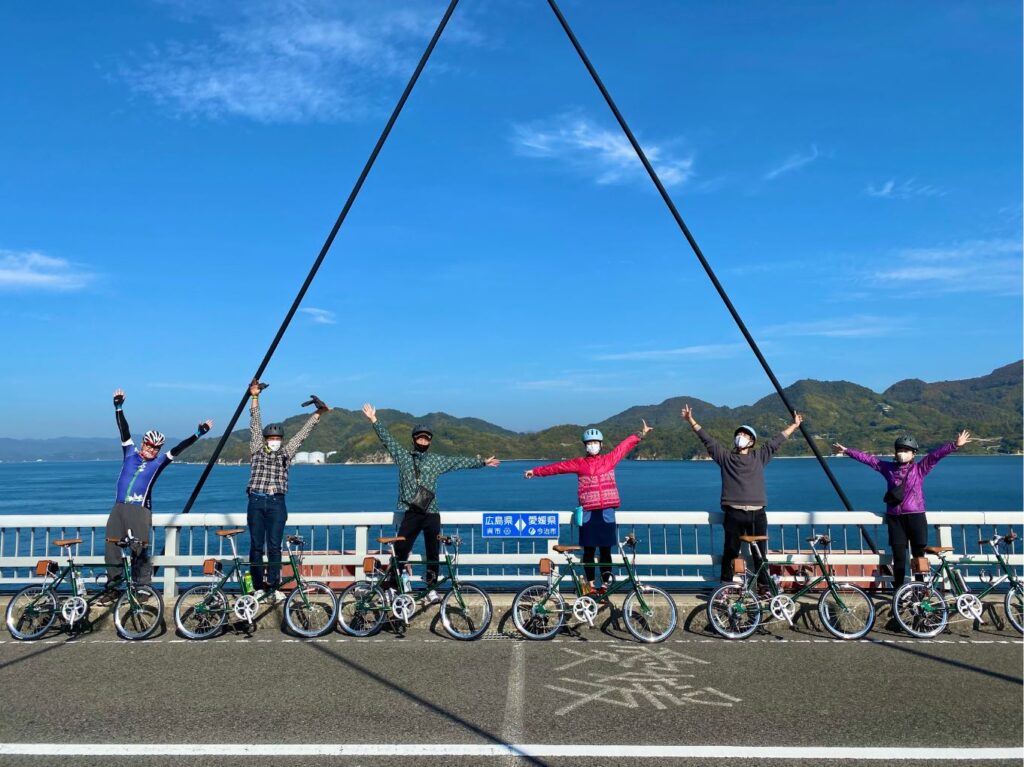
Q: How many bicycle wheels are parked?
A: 12